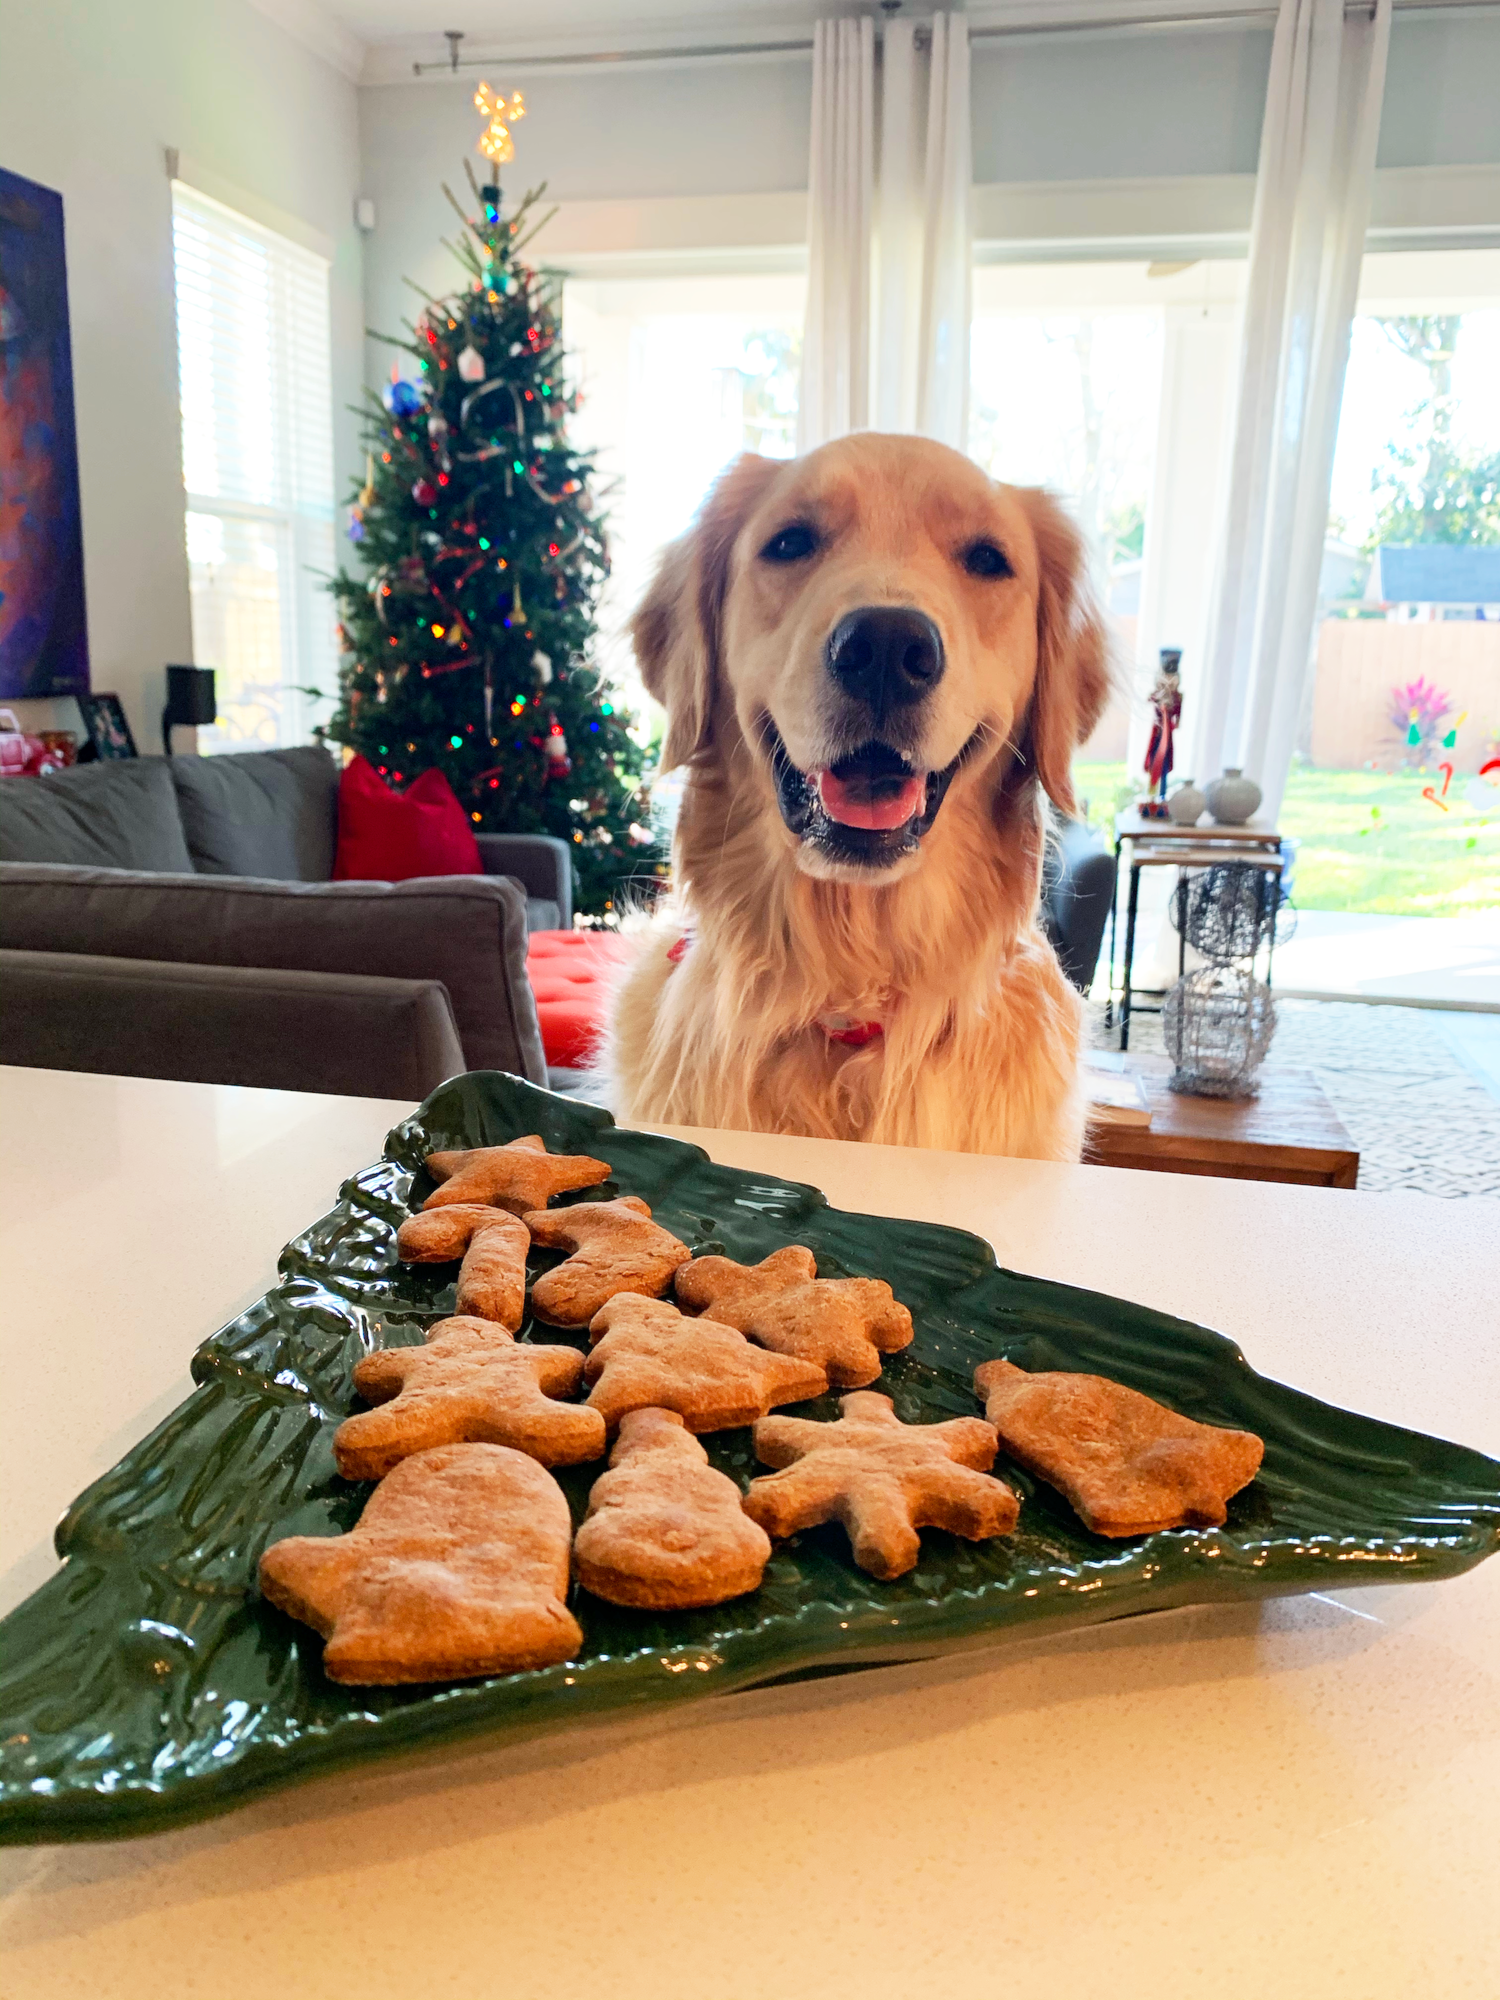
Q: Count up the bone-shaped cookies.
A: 0